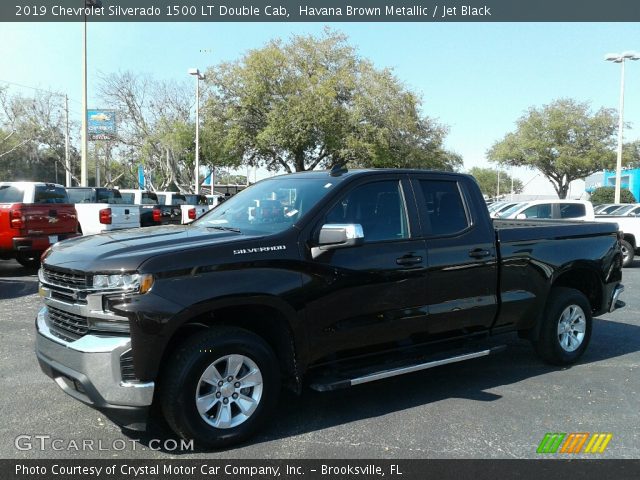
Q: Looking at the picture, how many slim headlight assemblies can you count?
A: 1